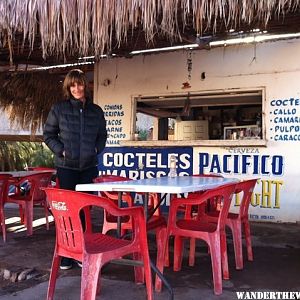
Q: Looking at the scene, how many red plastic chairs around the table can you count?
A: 5